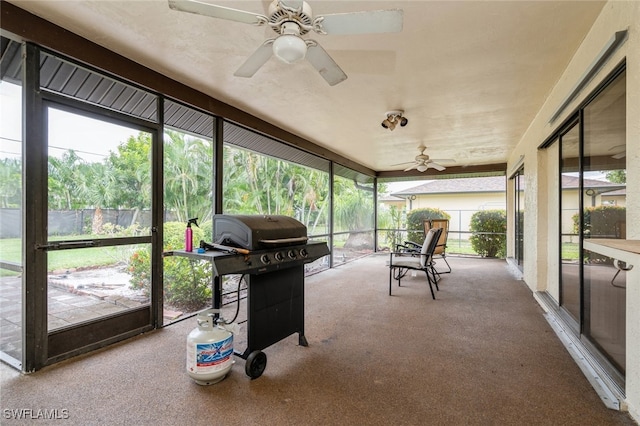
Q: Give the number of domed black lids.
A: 1